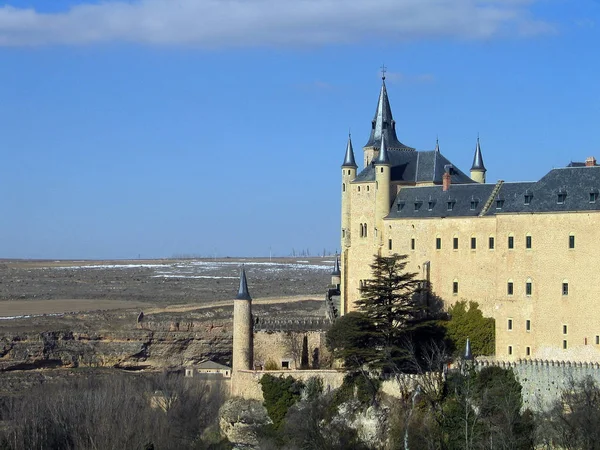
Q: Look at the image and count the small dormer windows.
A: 9